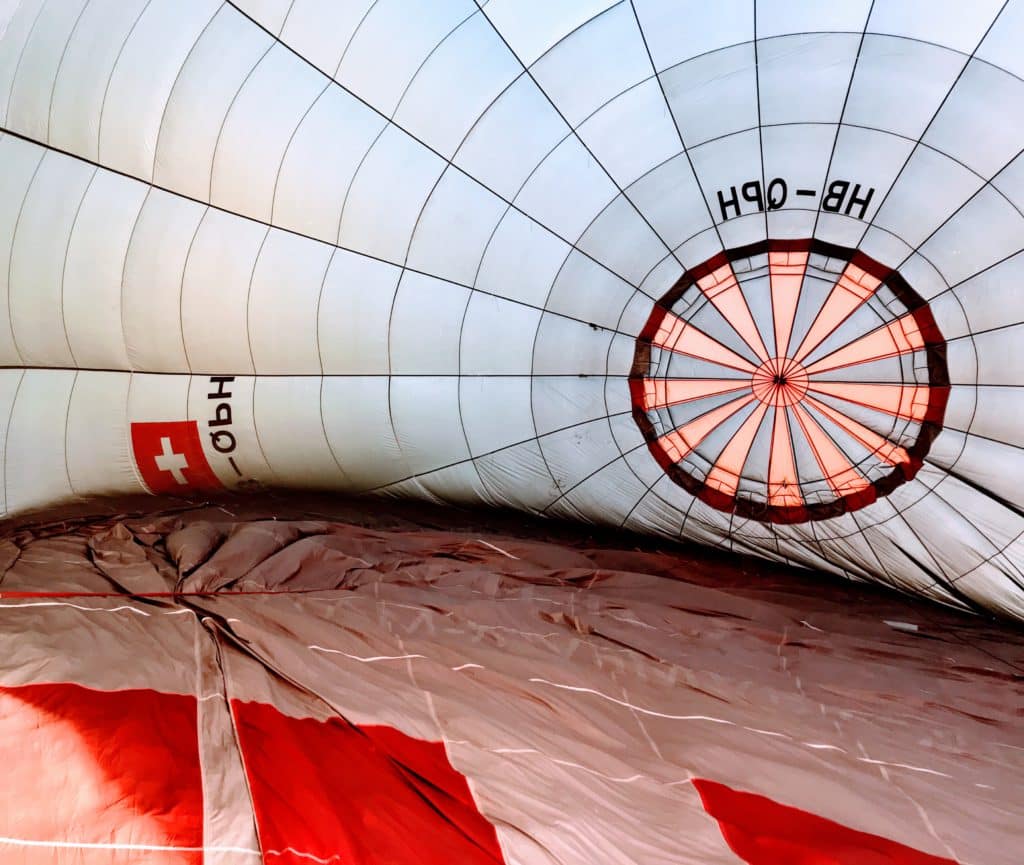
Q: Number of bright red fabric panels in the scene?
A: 3